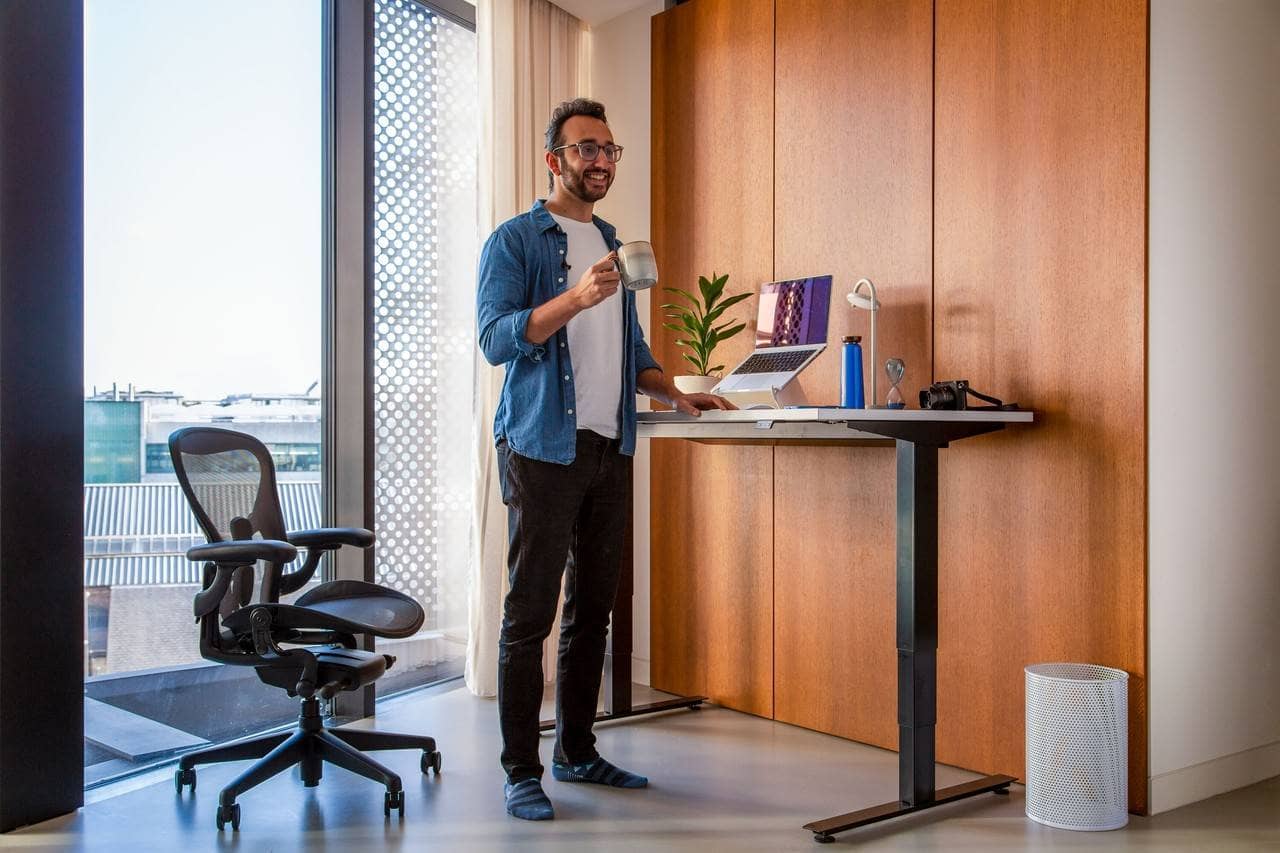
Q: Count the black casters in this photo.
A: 4